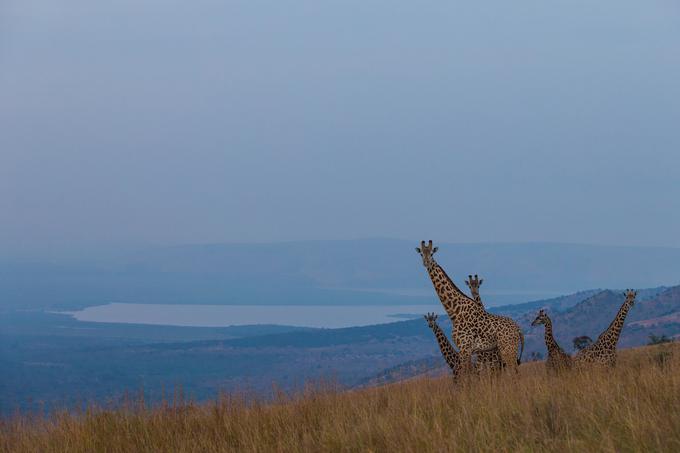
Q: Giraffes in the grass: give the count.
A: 5